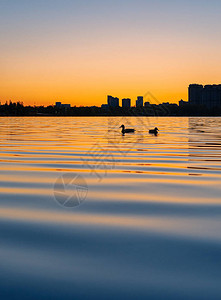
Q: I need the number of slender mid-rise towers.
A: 3